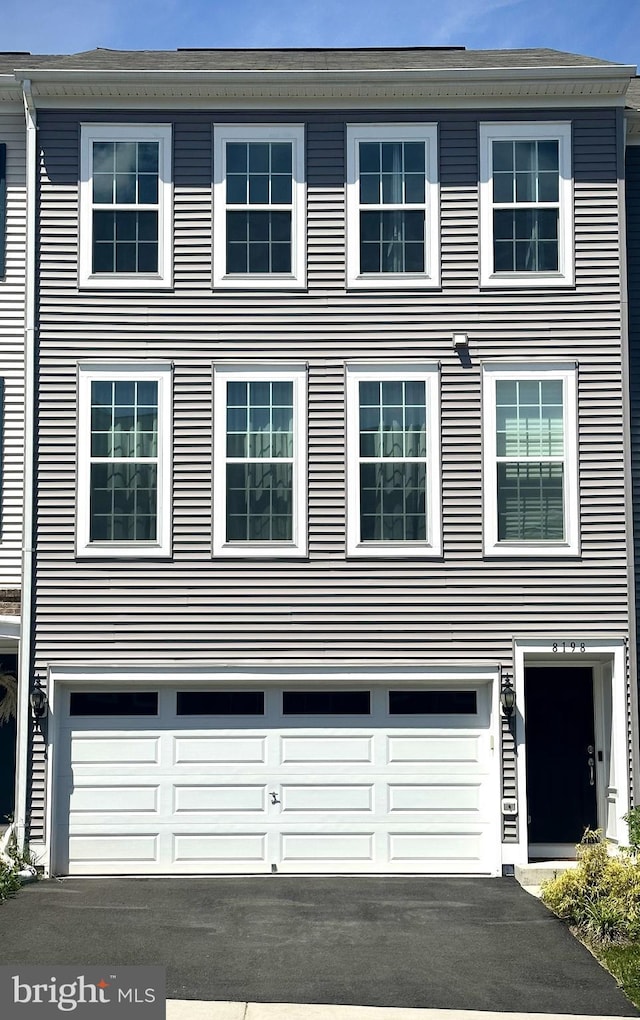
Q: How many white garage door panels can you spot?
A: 12